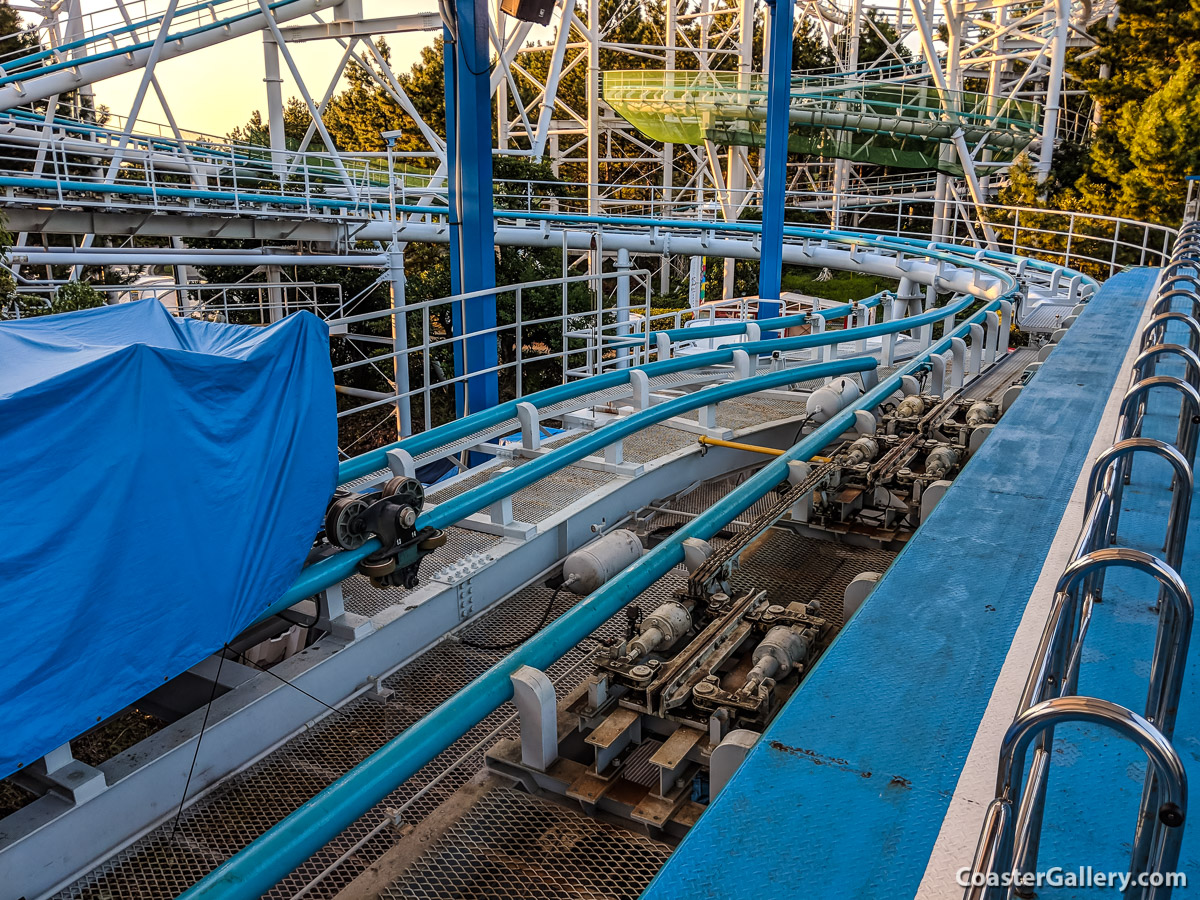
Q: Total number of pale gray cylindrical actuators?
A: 6